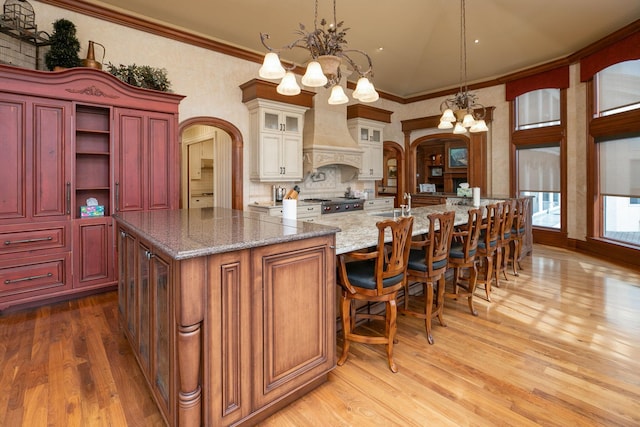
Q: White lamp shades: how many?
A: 12